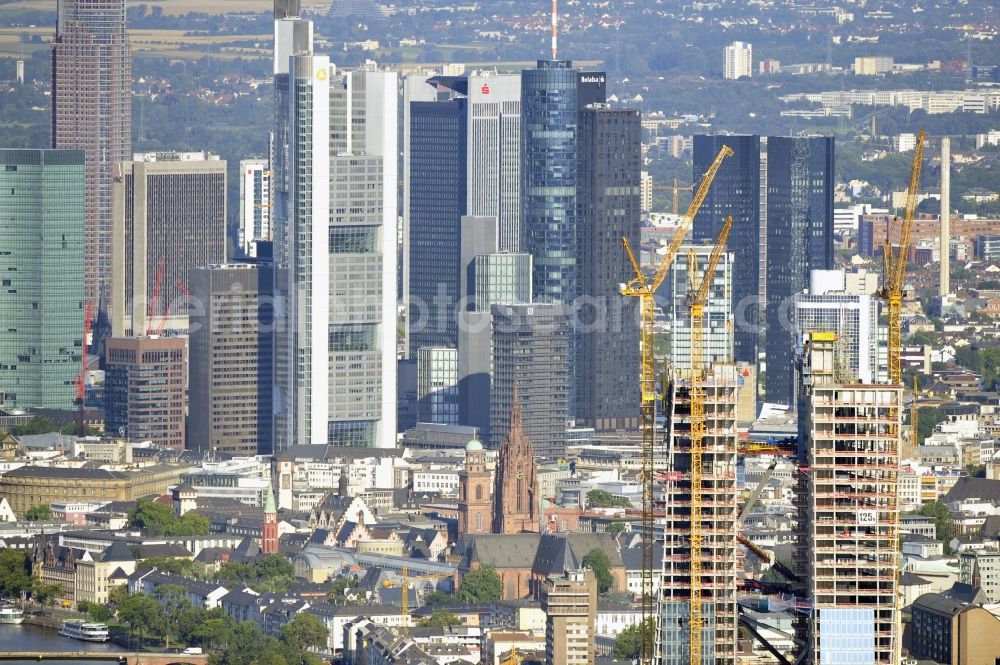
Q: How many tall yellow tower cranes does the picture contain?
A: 3